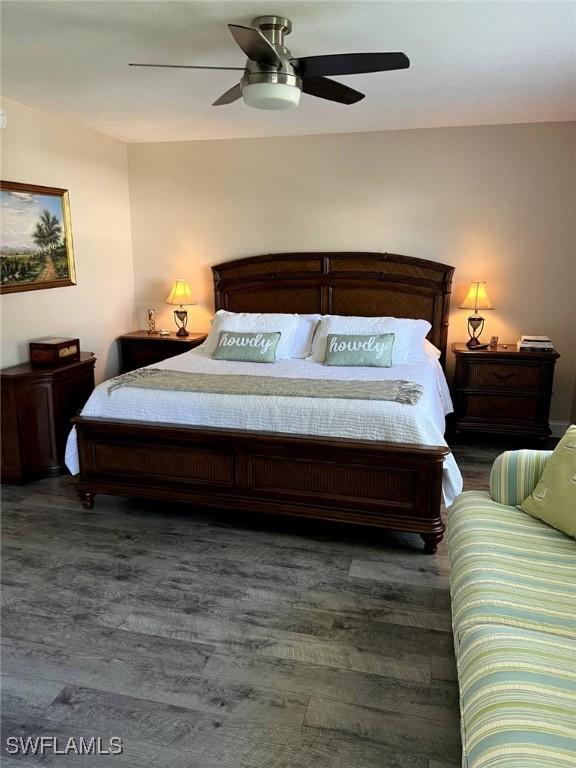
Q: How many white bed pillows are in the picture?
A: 4